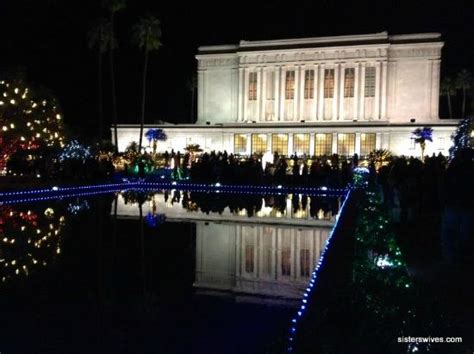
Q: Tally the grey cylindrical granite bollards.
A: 0